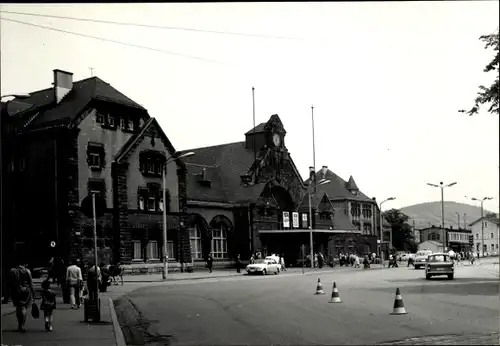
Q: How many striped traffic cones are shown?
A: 3